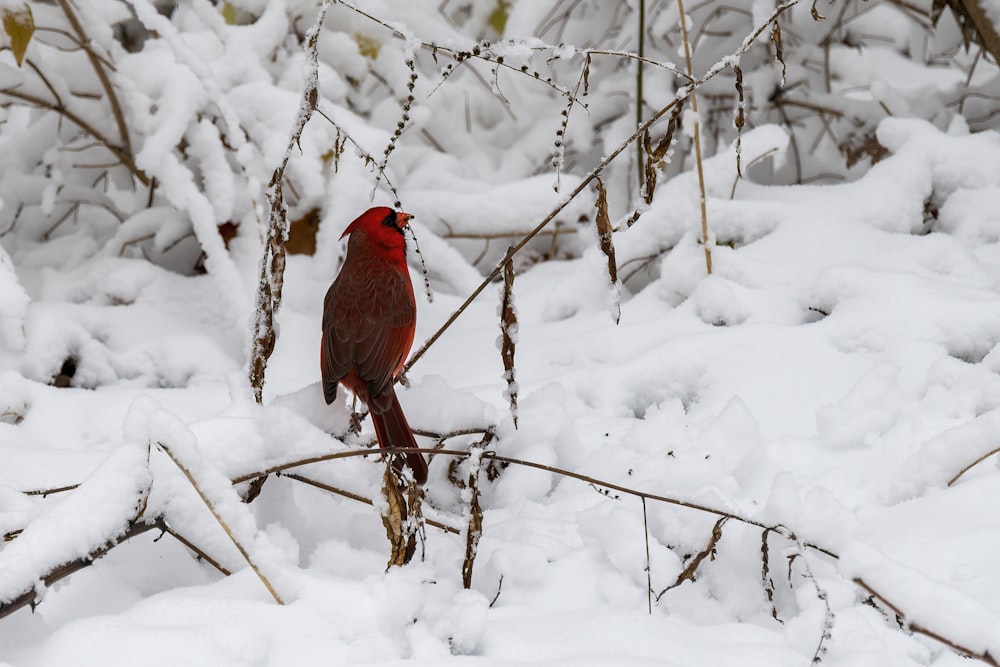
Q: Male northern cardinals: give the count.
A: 1